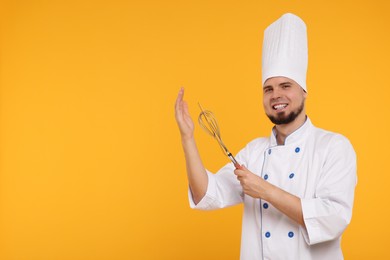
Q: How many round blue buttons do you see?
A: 7